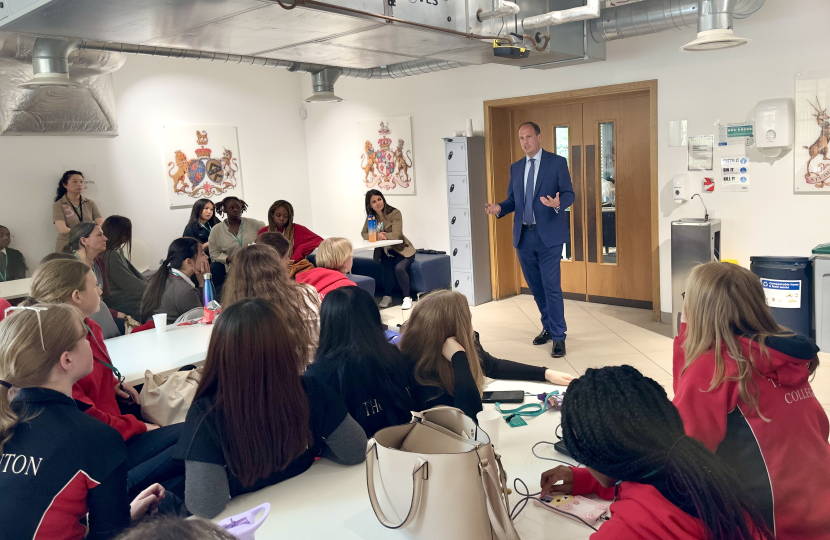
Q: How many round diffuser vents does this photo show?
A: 3